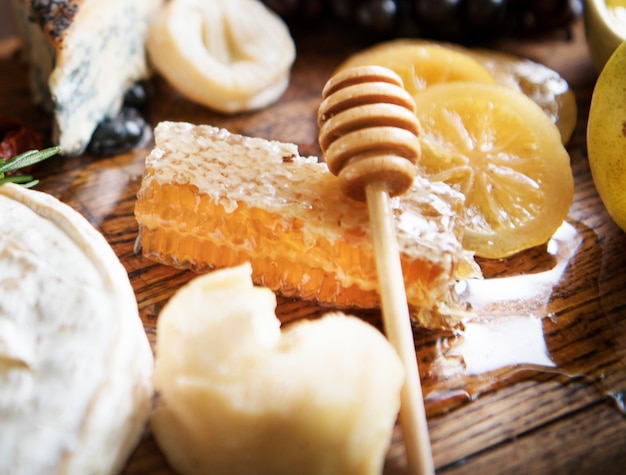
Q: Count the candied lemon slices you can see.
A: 3